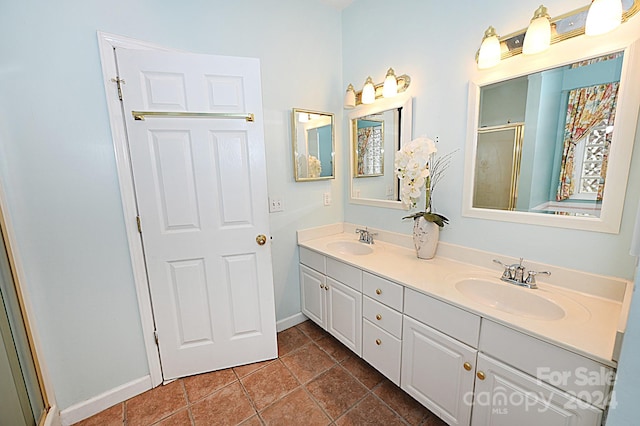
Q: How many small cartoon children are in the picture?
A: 0